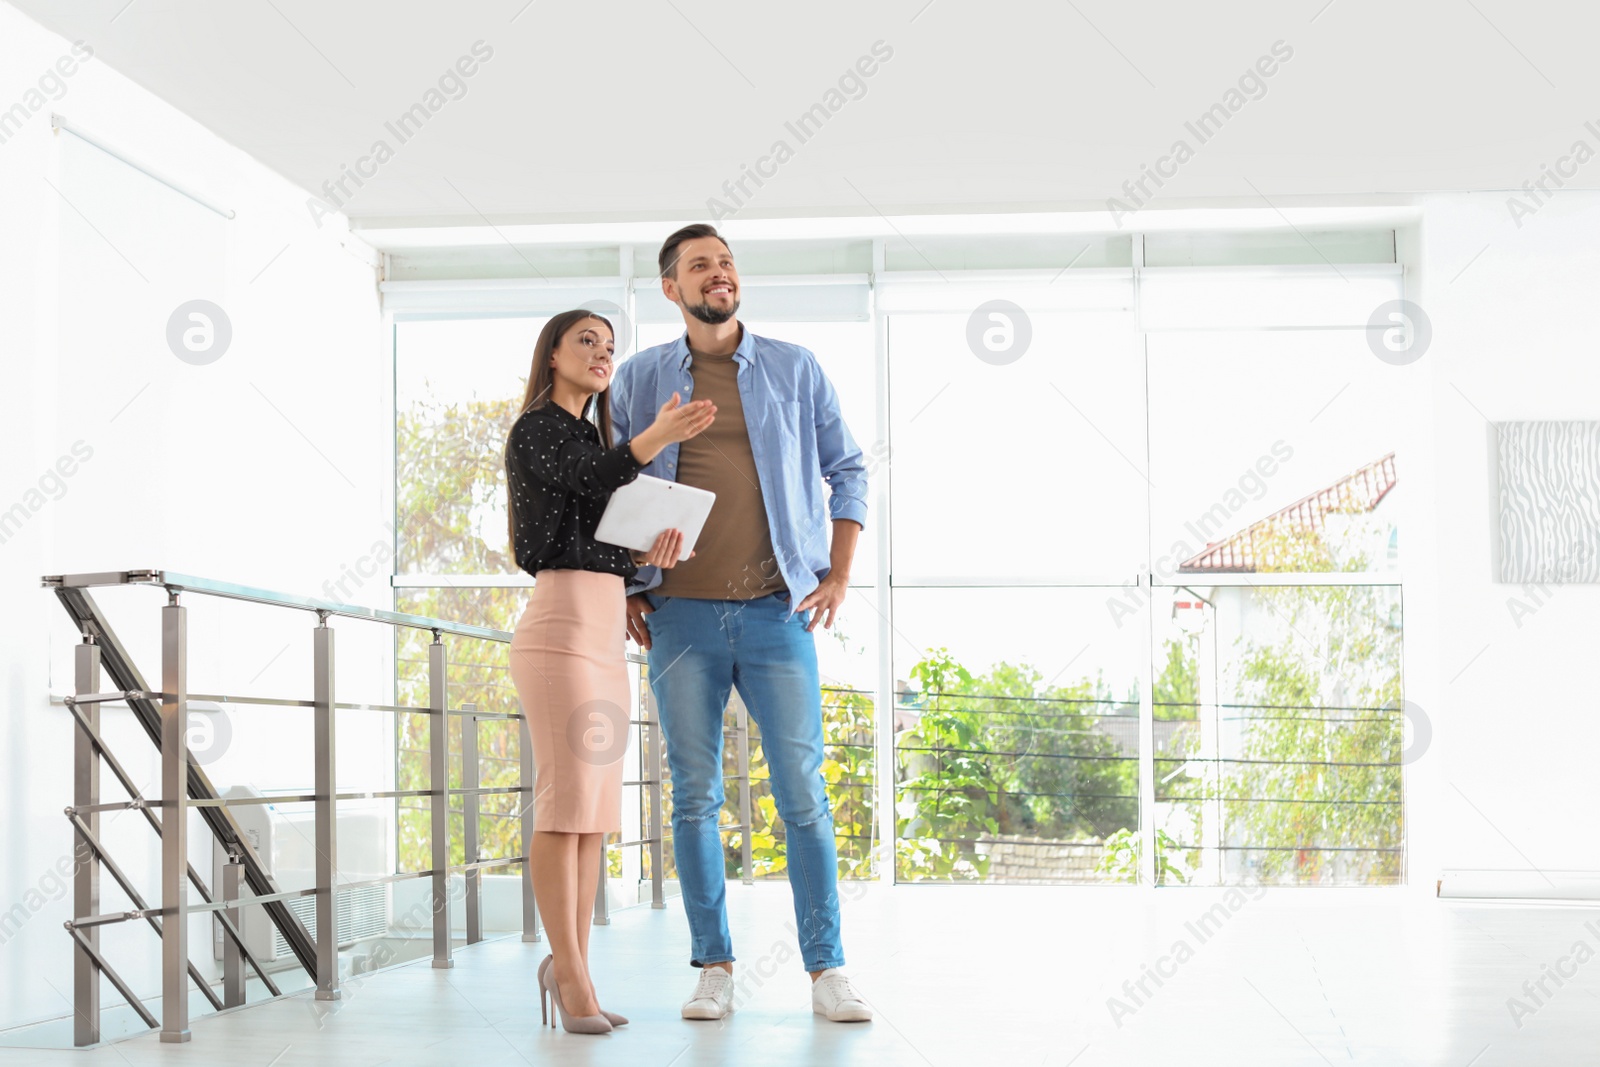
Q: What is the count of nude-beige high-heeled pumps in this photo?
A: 2